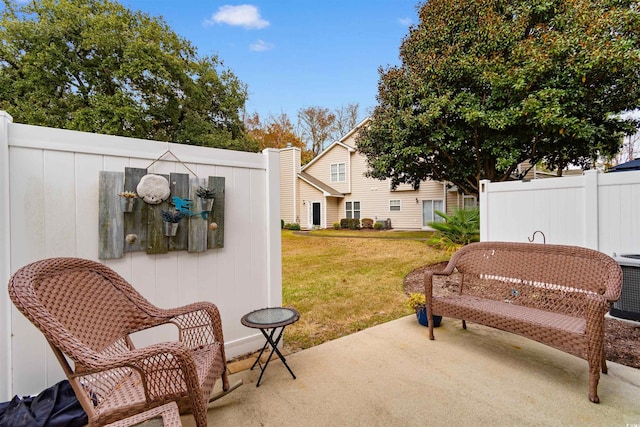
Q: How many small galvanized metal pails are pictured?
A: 3